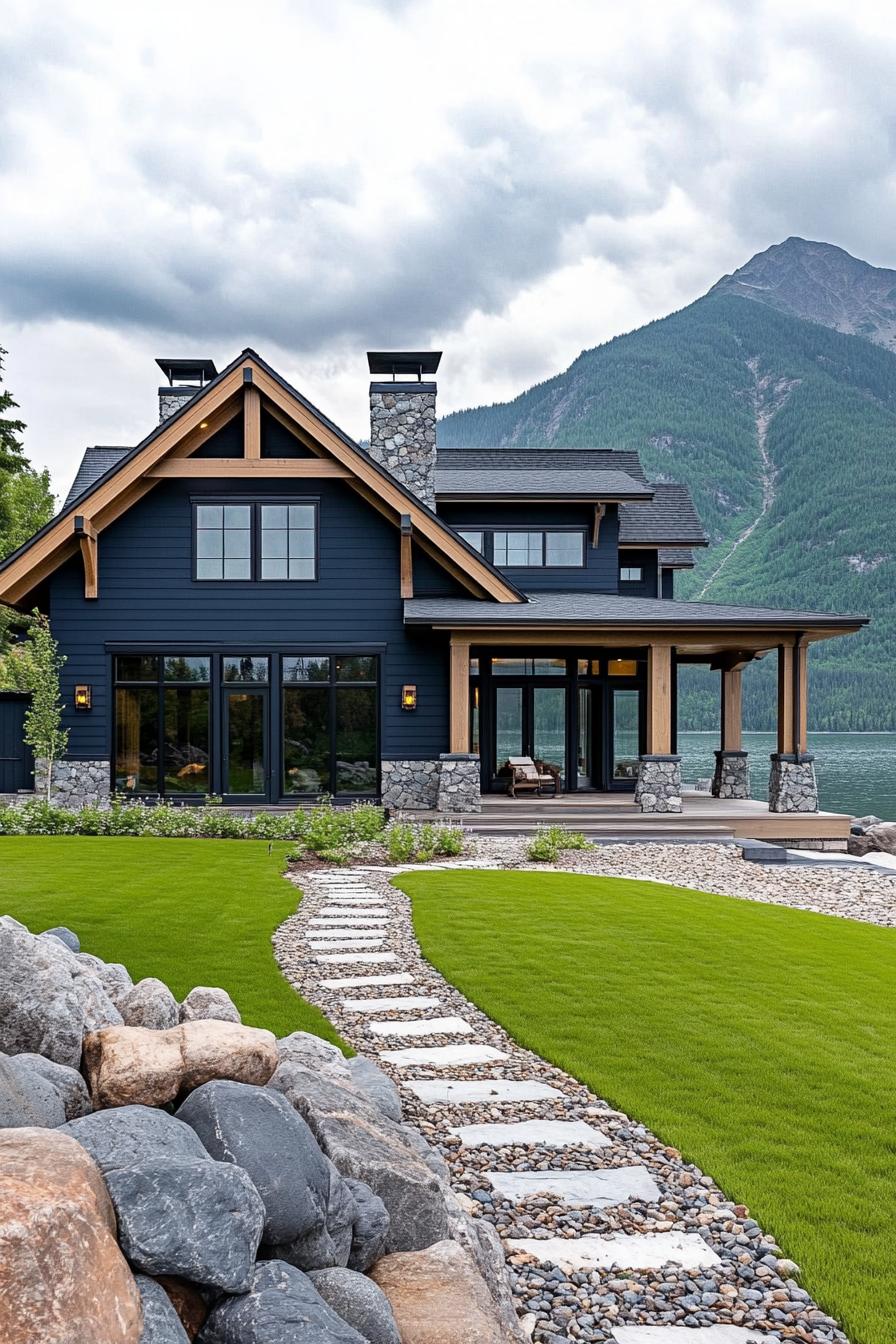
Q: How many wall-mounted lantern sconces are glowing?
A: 2